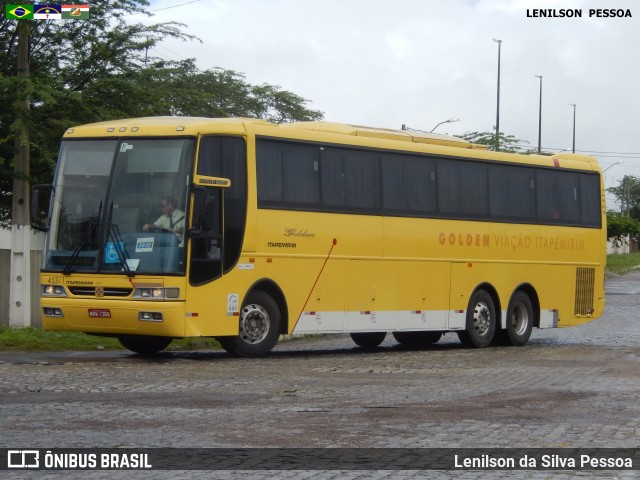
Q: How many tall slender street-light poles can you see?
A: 3